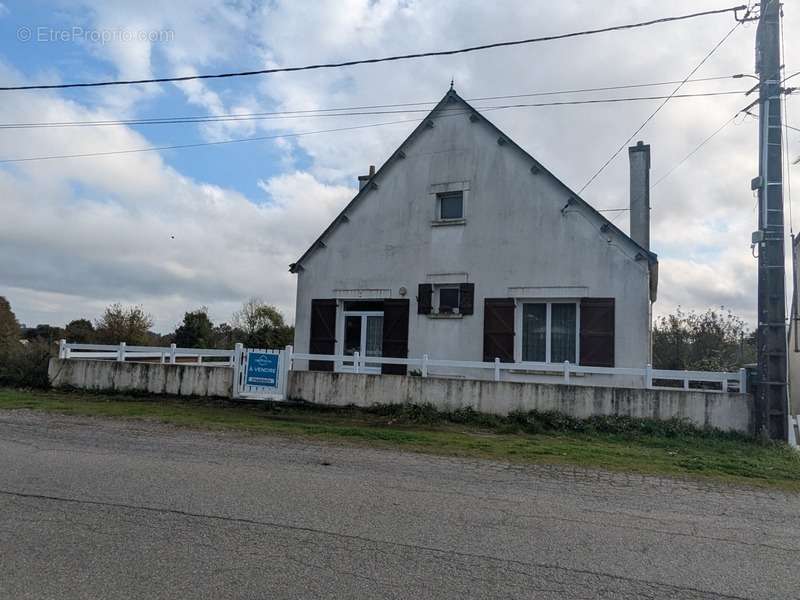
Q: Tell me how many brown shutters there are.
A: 6